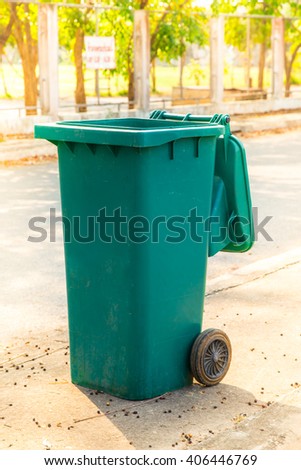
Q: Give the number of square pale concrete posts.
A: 4